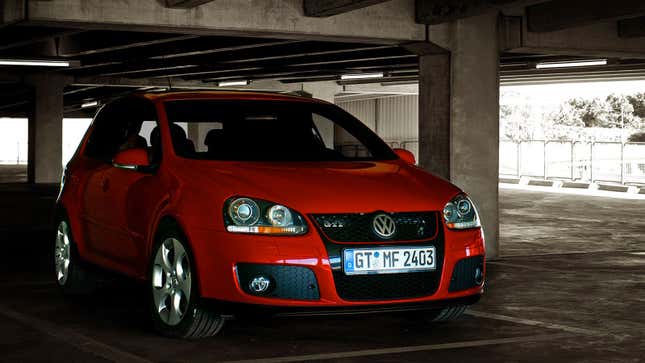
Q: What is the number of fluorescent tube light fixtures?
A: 5